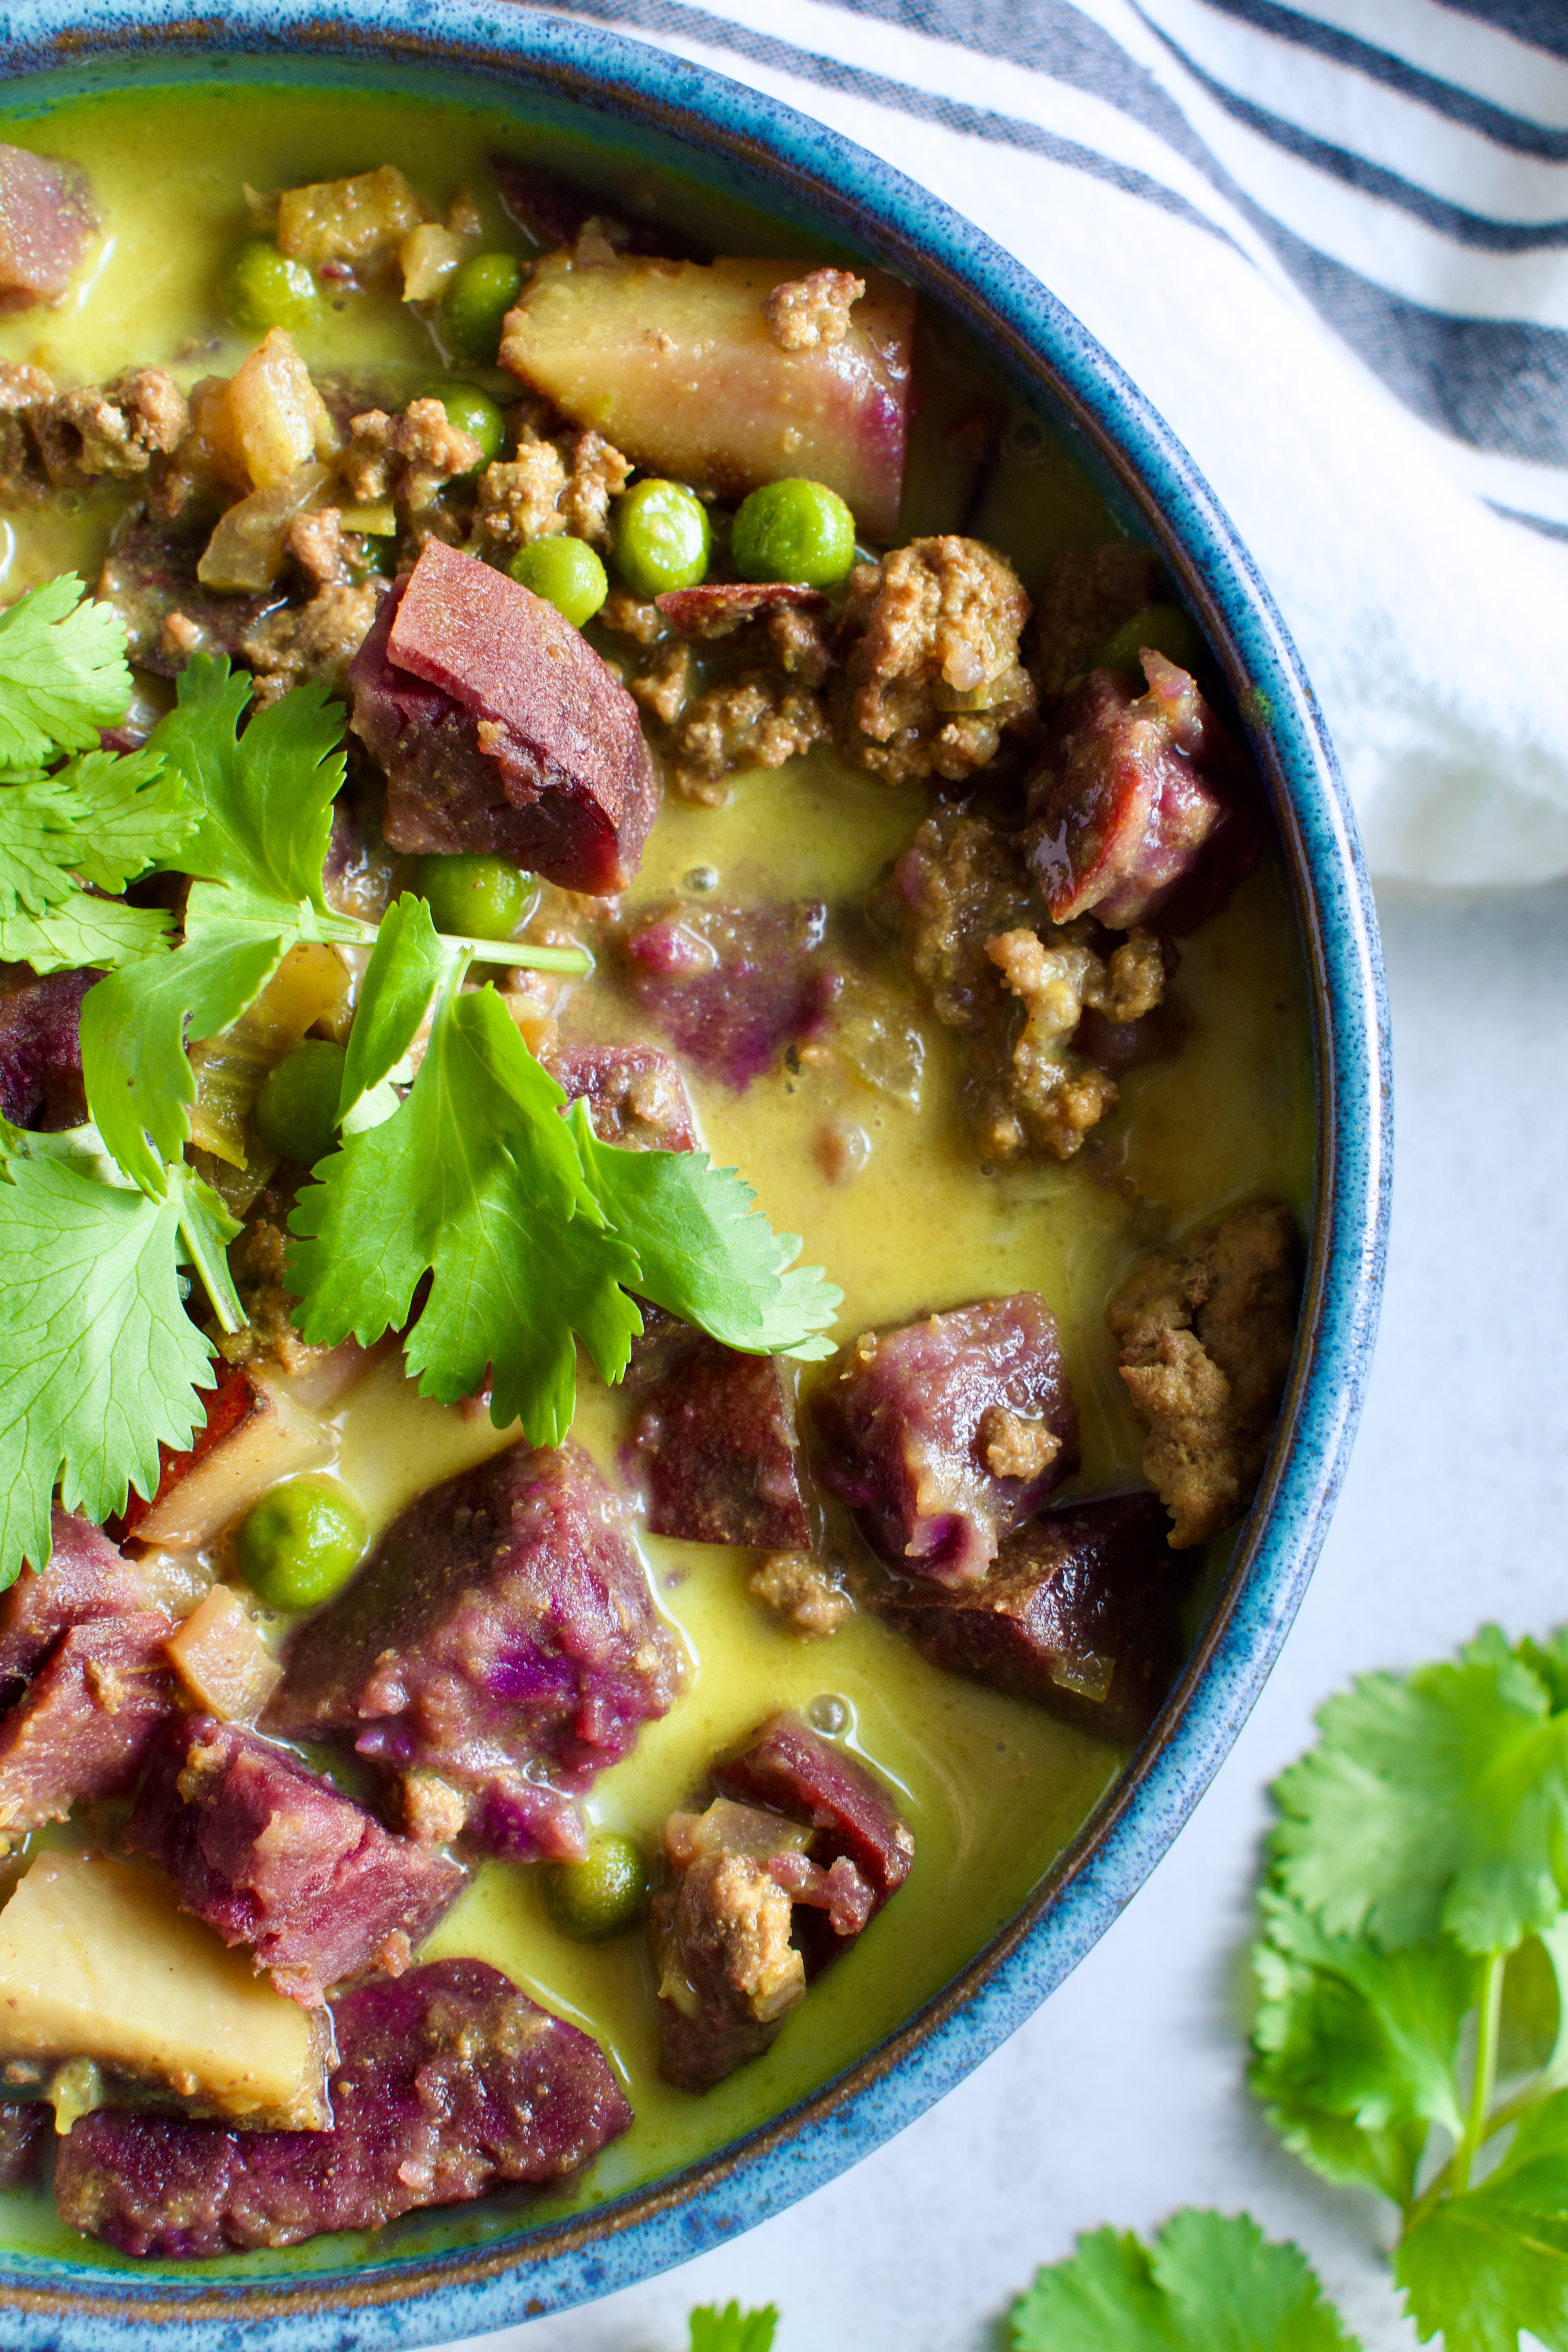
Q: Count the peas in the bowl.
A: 11